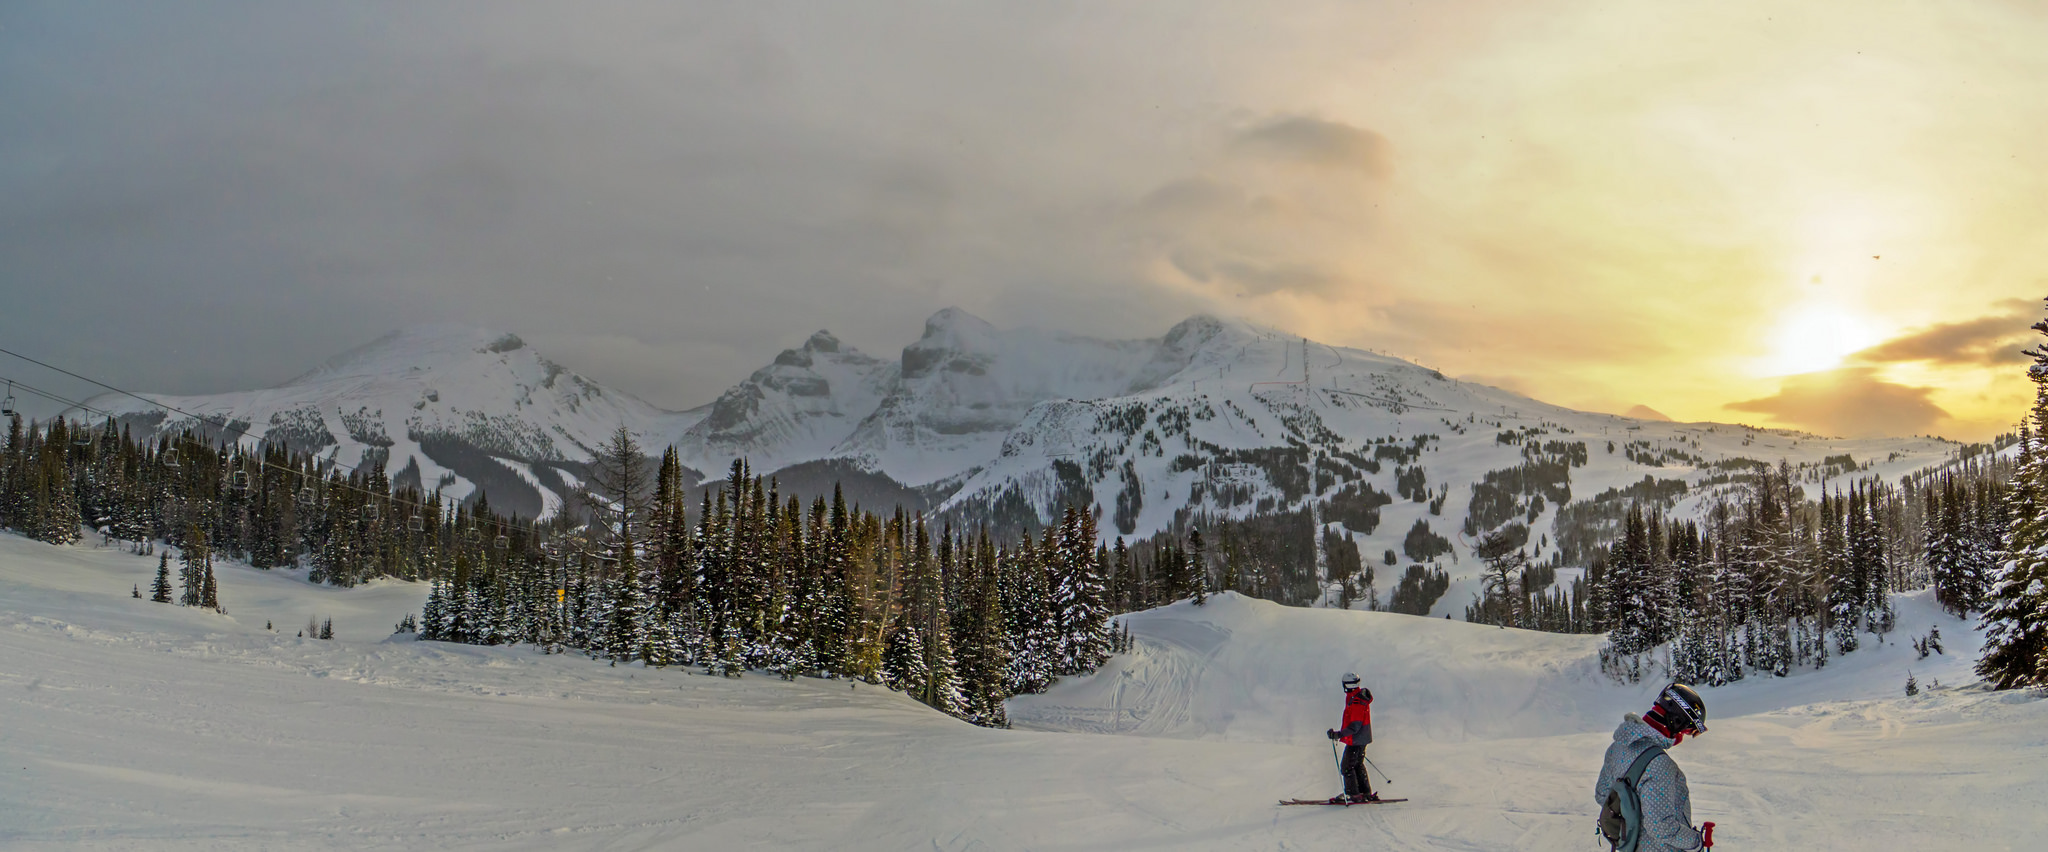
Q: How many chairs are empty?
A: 9